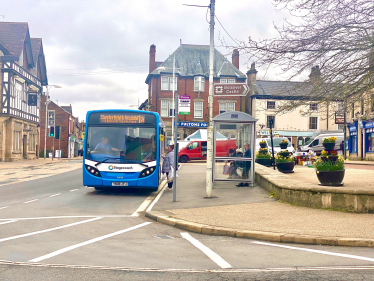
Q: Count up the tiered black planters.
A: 3